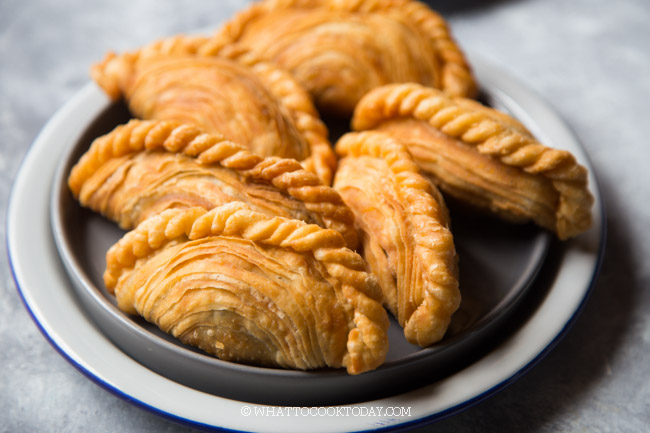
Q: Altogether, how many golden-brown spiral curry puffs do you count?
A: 6